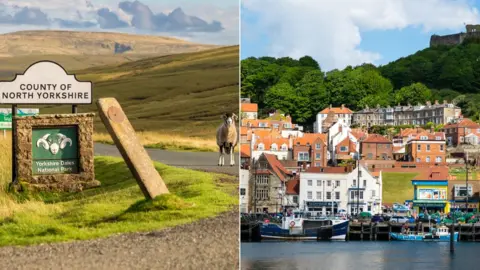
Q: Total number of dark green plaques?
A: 1